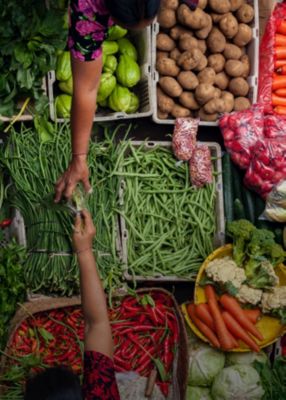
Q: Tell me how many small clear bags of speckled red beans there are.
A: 2